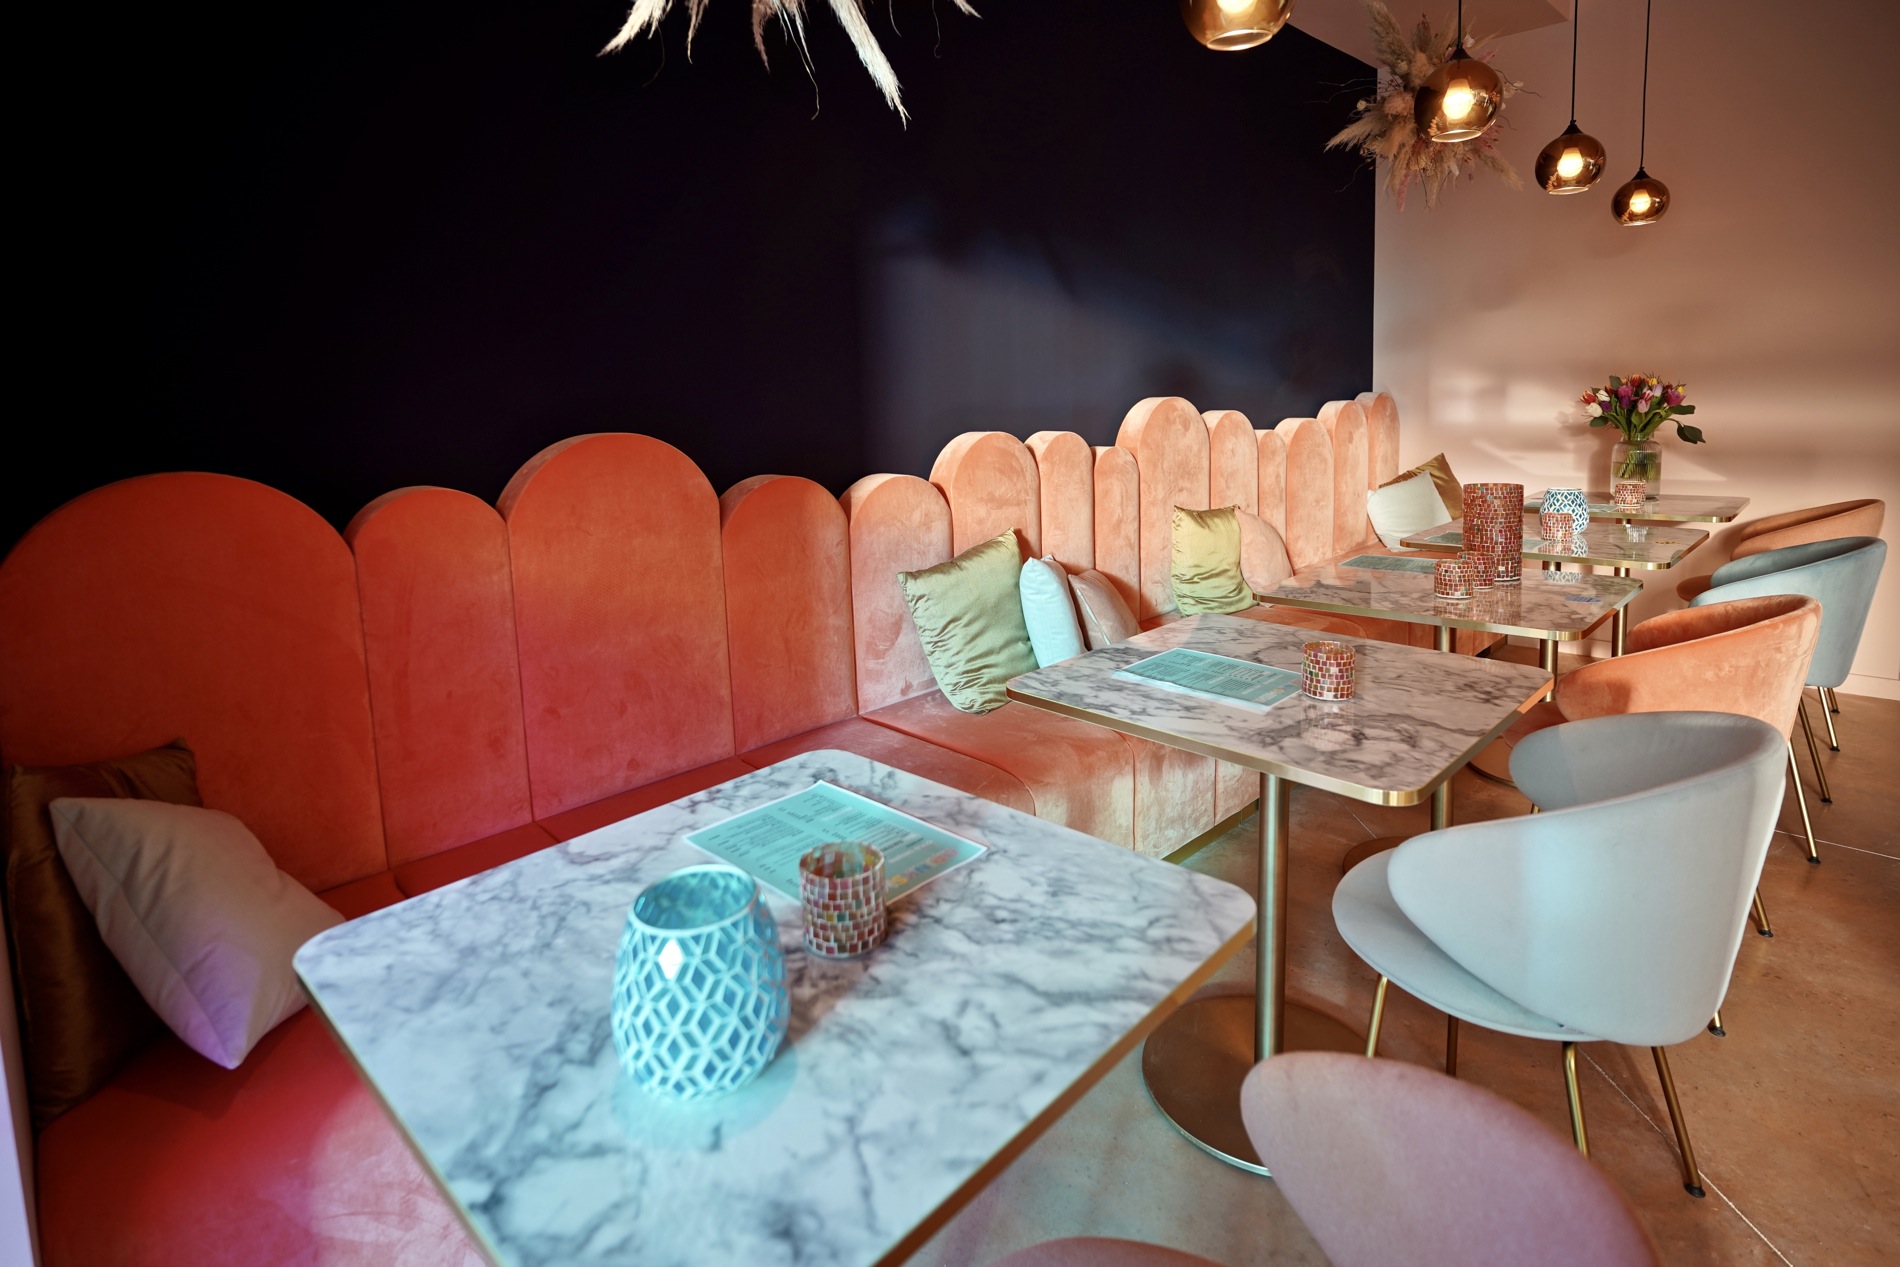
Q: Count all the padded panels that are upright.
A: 14